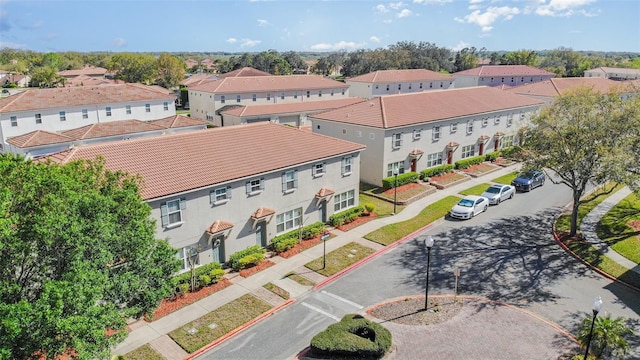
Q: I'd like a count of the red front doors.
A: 4